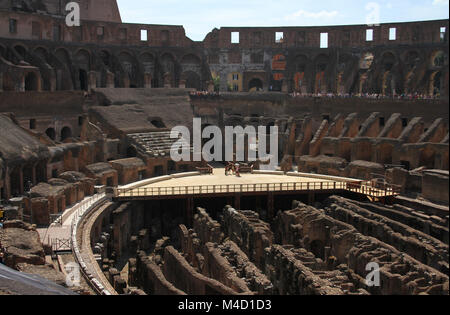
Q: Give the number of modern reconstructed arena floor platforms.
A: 1